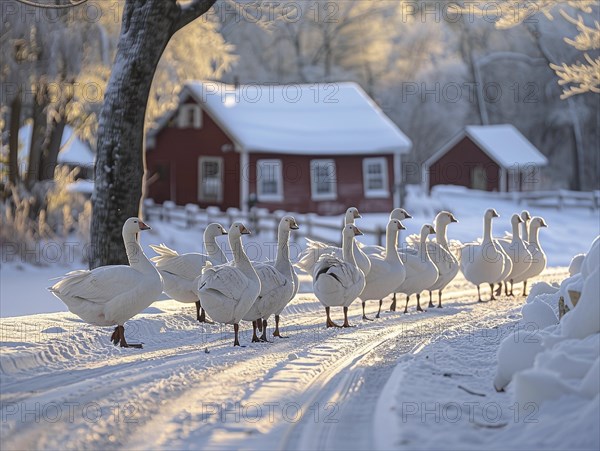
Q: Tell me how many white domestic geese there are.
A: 14